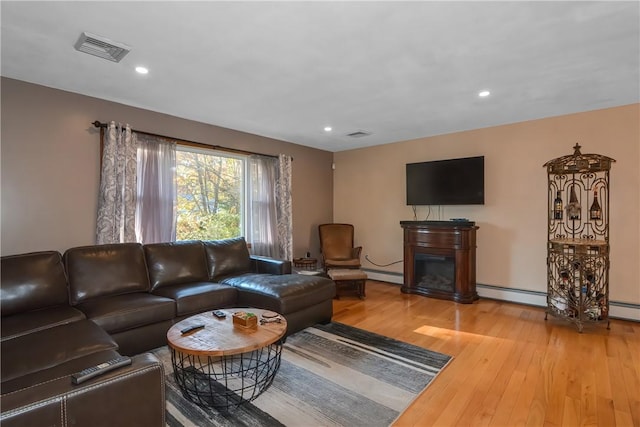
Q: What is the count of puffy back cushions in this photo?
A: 4